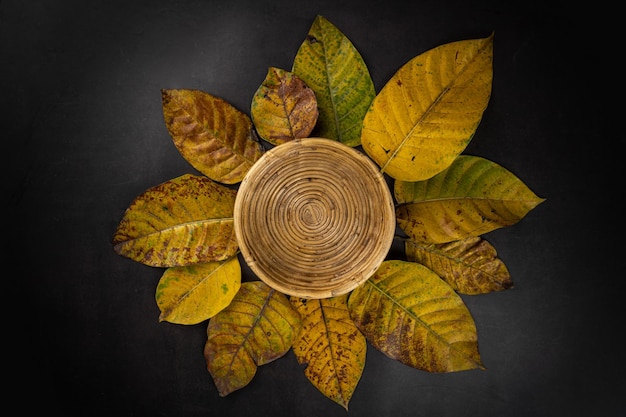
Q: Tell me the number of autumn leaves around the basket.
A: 11